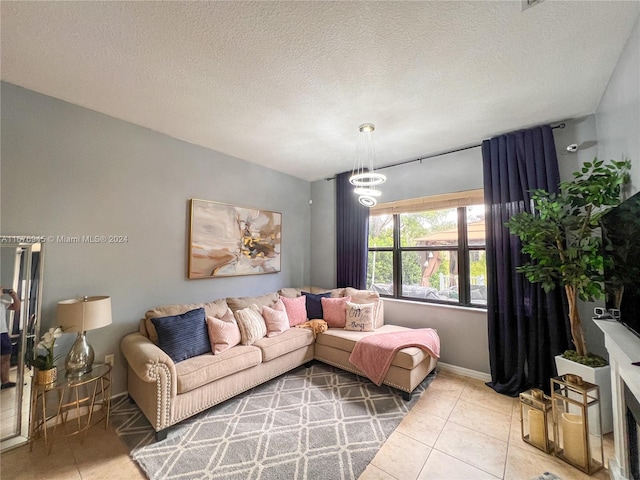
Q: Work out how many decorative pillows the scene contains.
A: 8